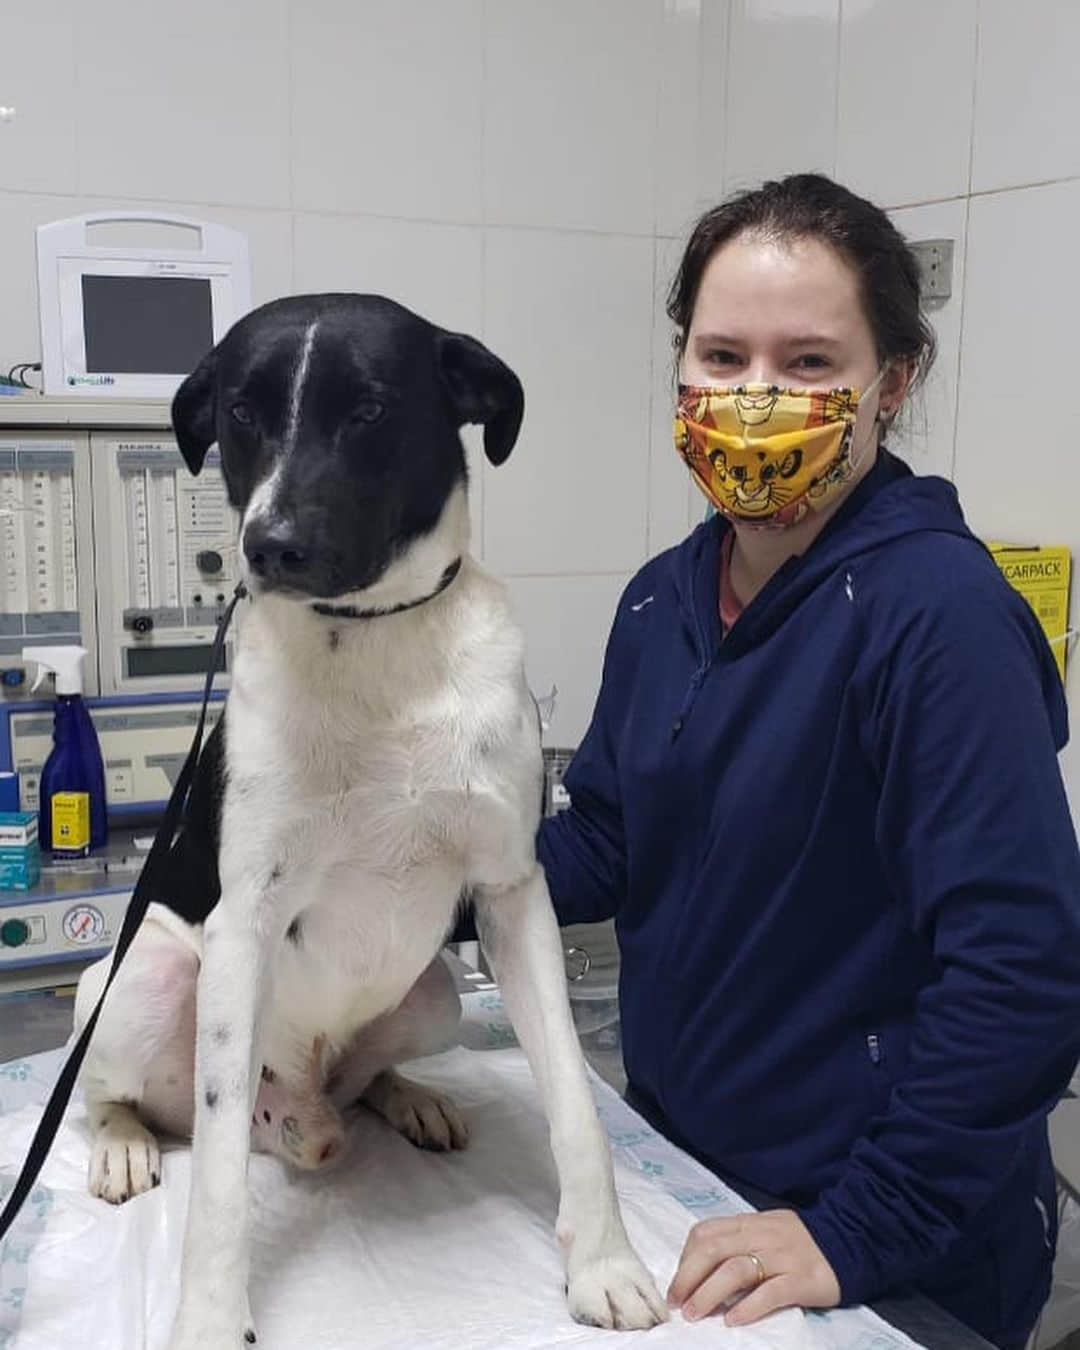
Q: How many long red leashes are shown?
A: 0